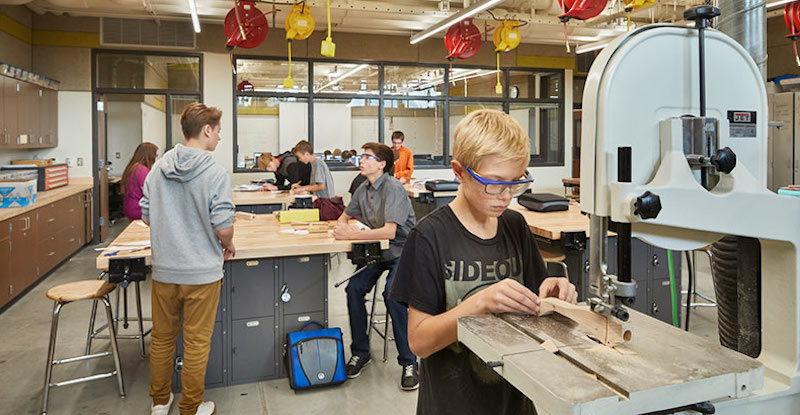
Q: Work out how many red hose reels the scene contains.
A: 4